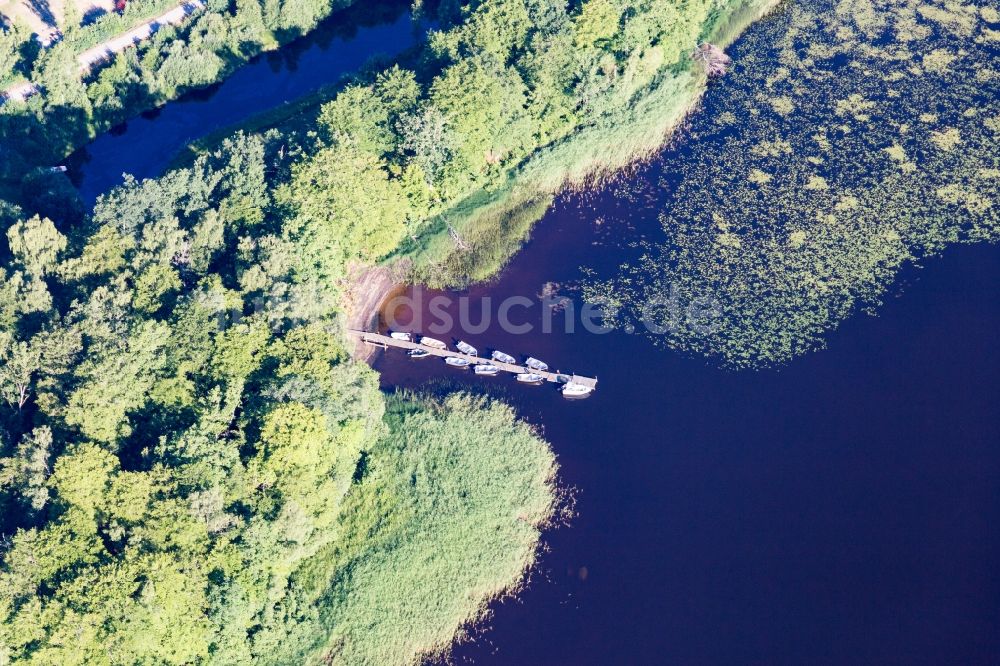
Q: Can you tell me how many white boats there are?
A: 10